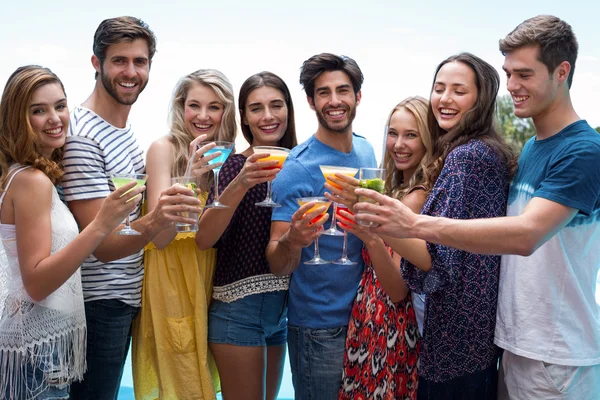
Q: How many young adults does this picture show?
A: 8